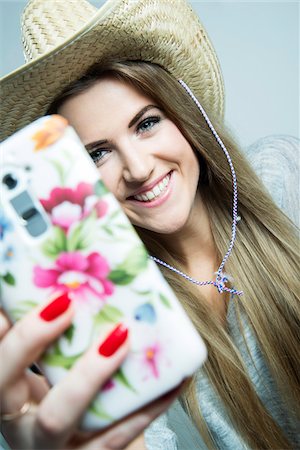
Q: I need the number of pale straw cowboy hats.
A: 1